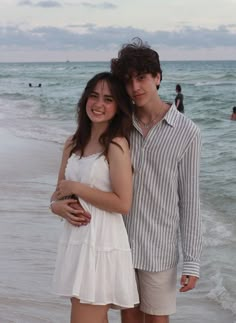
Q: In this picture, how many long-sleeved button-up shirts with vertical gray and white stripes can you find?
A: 1